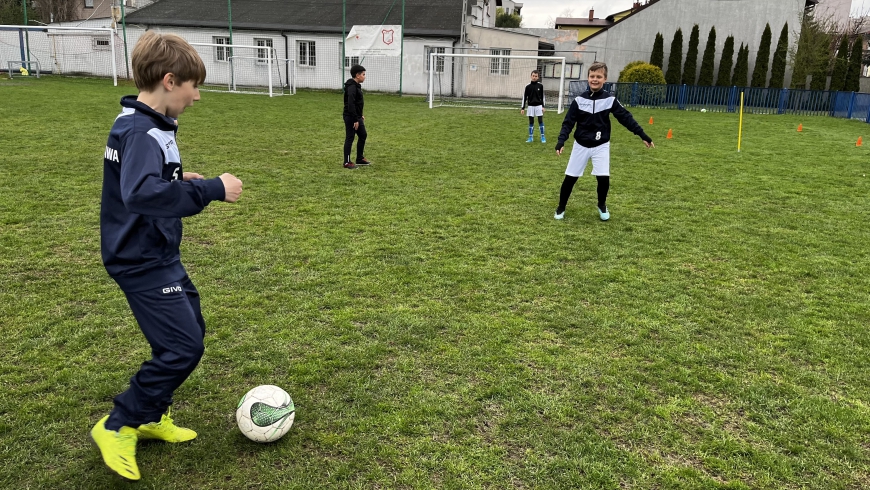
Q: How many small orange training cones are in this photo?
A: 4